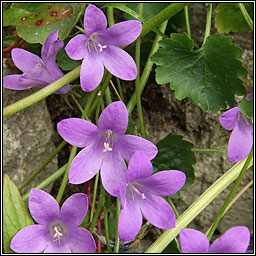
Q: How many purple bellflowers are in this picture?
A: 7